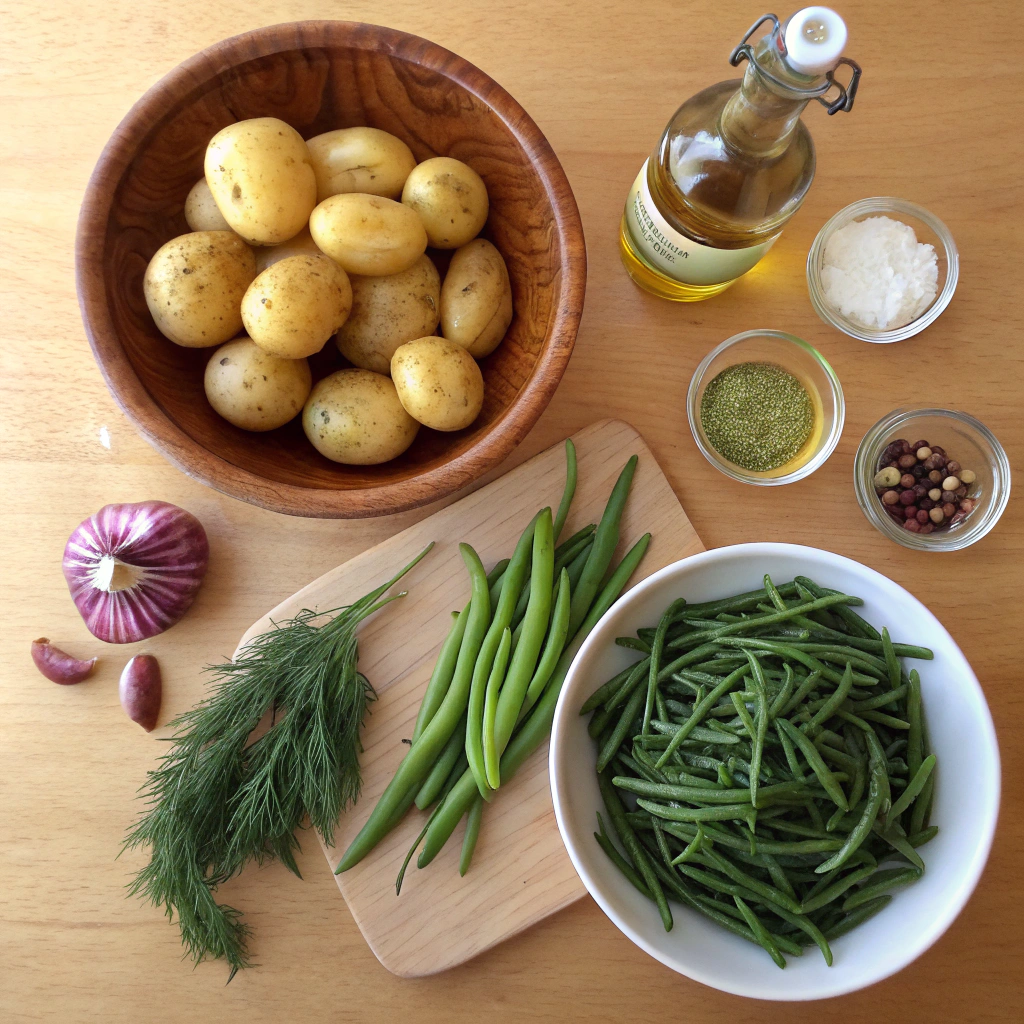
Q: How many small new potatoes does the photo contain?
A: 13